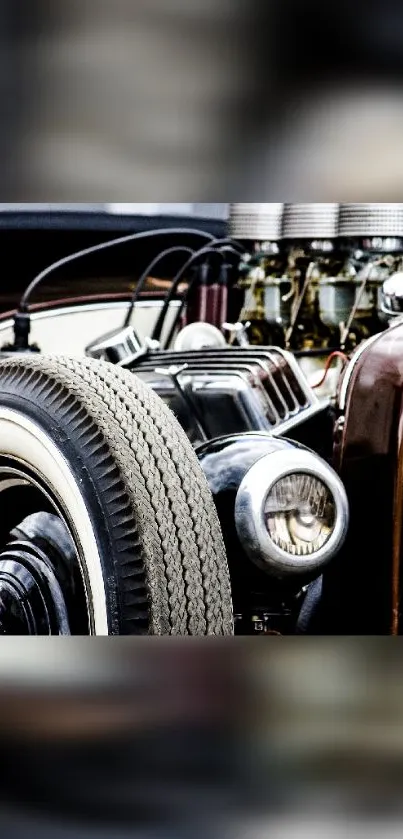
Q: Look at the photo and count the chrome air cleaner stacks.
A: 3